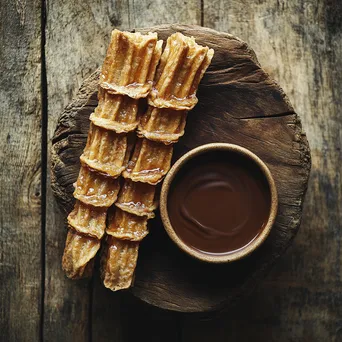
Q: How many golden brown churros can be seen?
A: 2